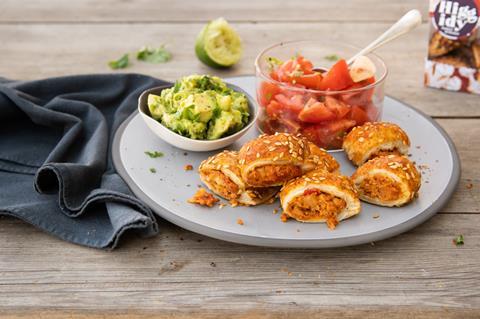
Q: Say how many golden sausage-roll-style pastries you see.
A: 6